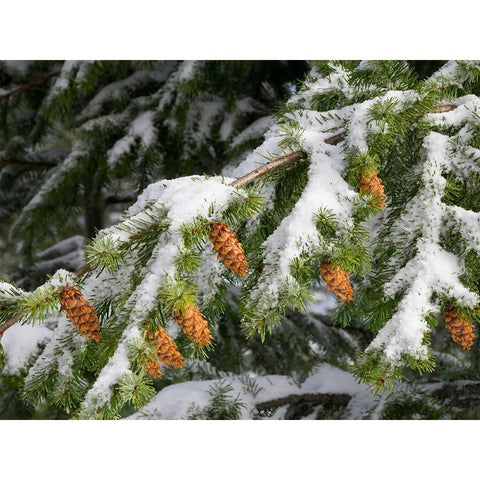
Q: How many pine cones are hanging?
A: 8